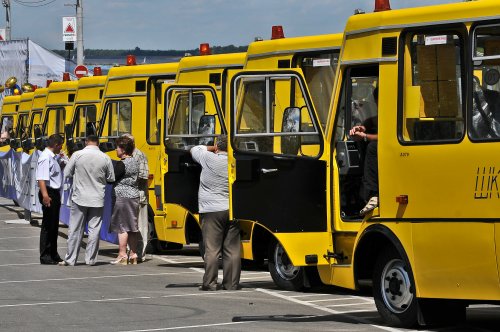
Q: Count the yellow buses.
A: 9